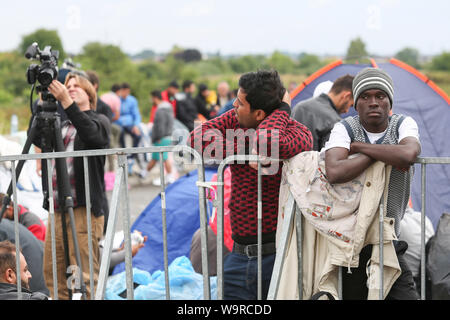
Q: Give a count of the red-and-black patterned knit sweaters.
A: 1